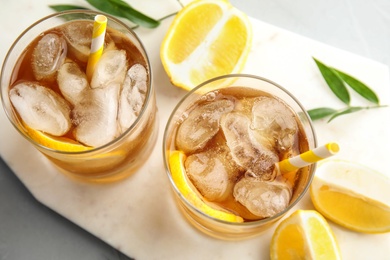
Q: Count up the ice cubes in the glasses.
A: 12